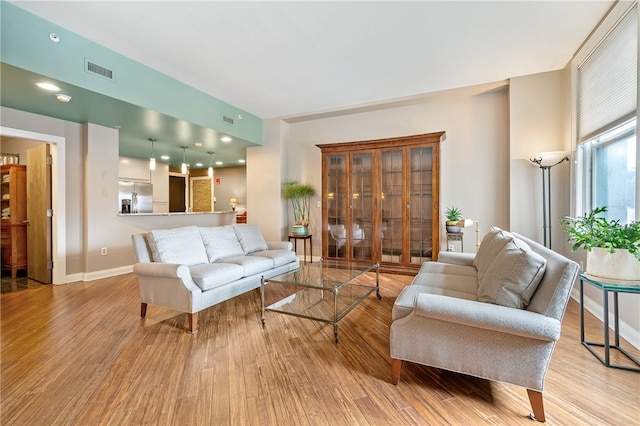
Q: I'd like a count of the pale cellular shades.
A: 1